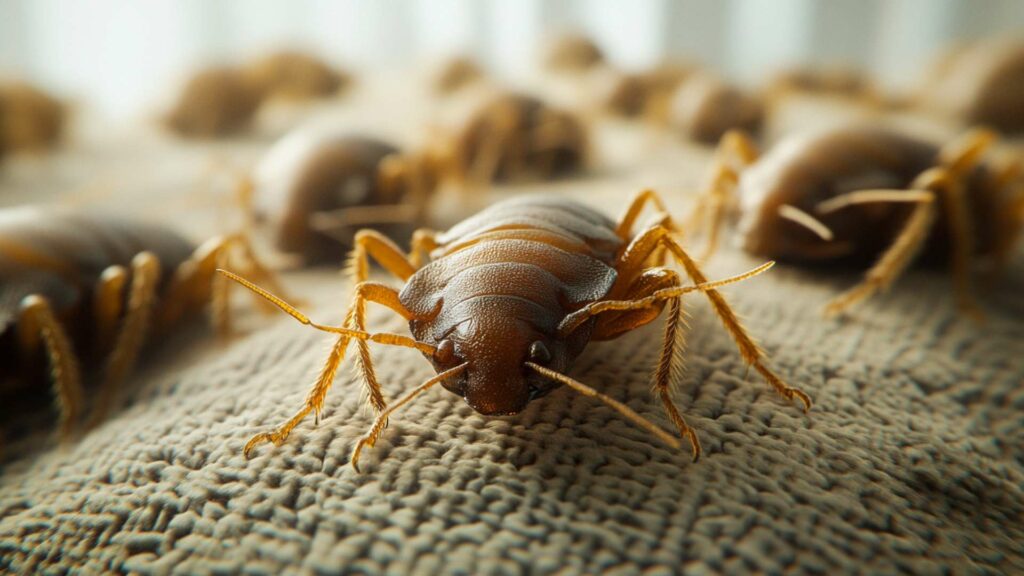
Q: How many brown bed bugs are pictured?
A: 14